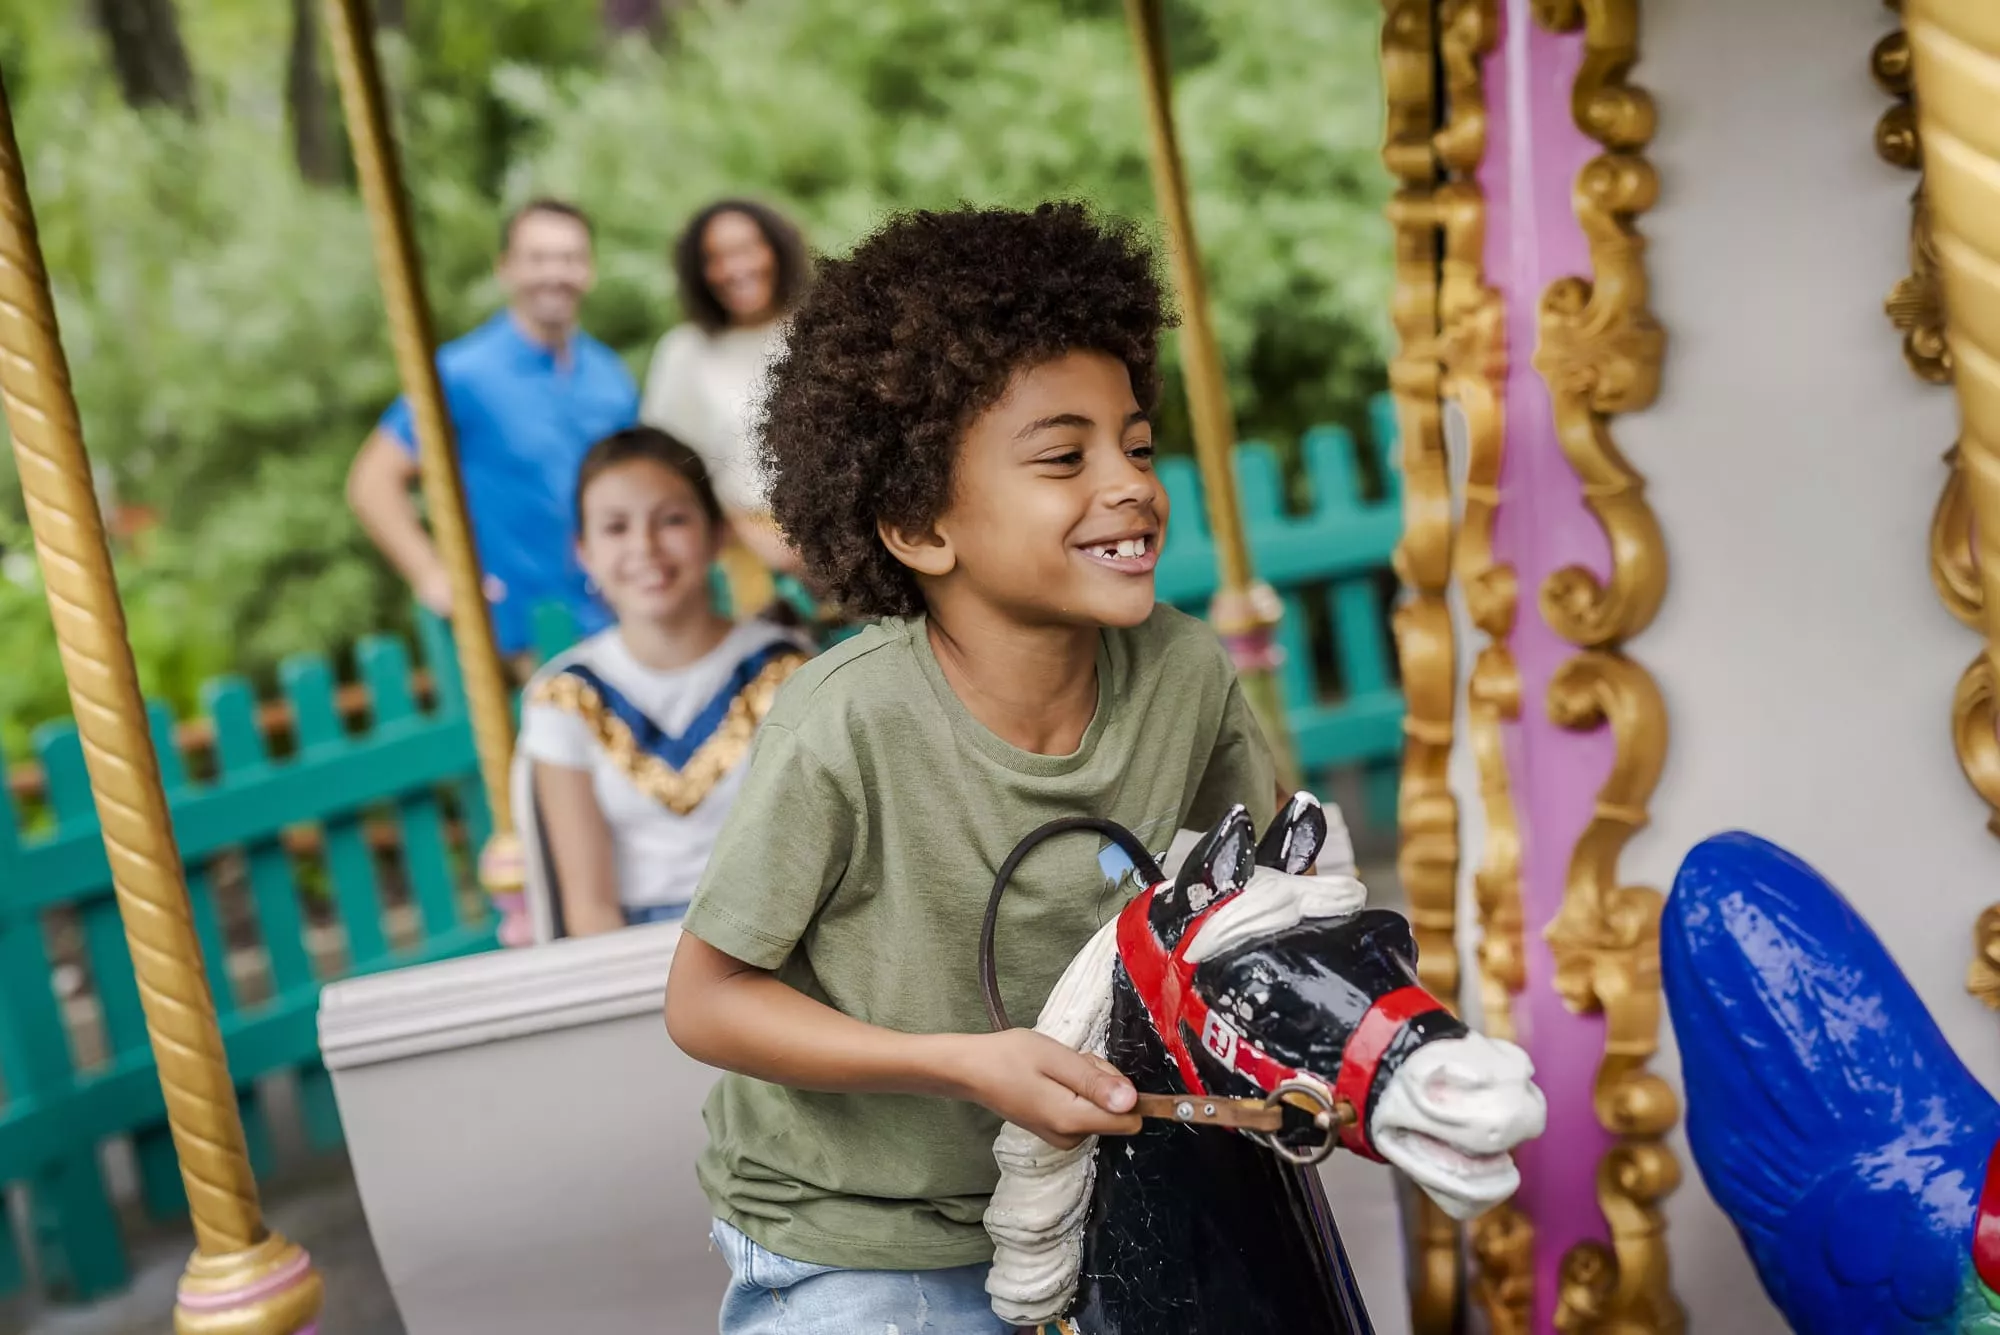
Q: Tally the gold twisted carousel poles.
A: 4